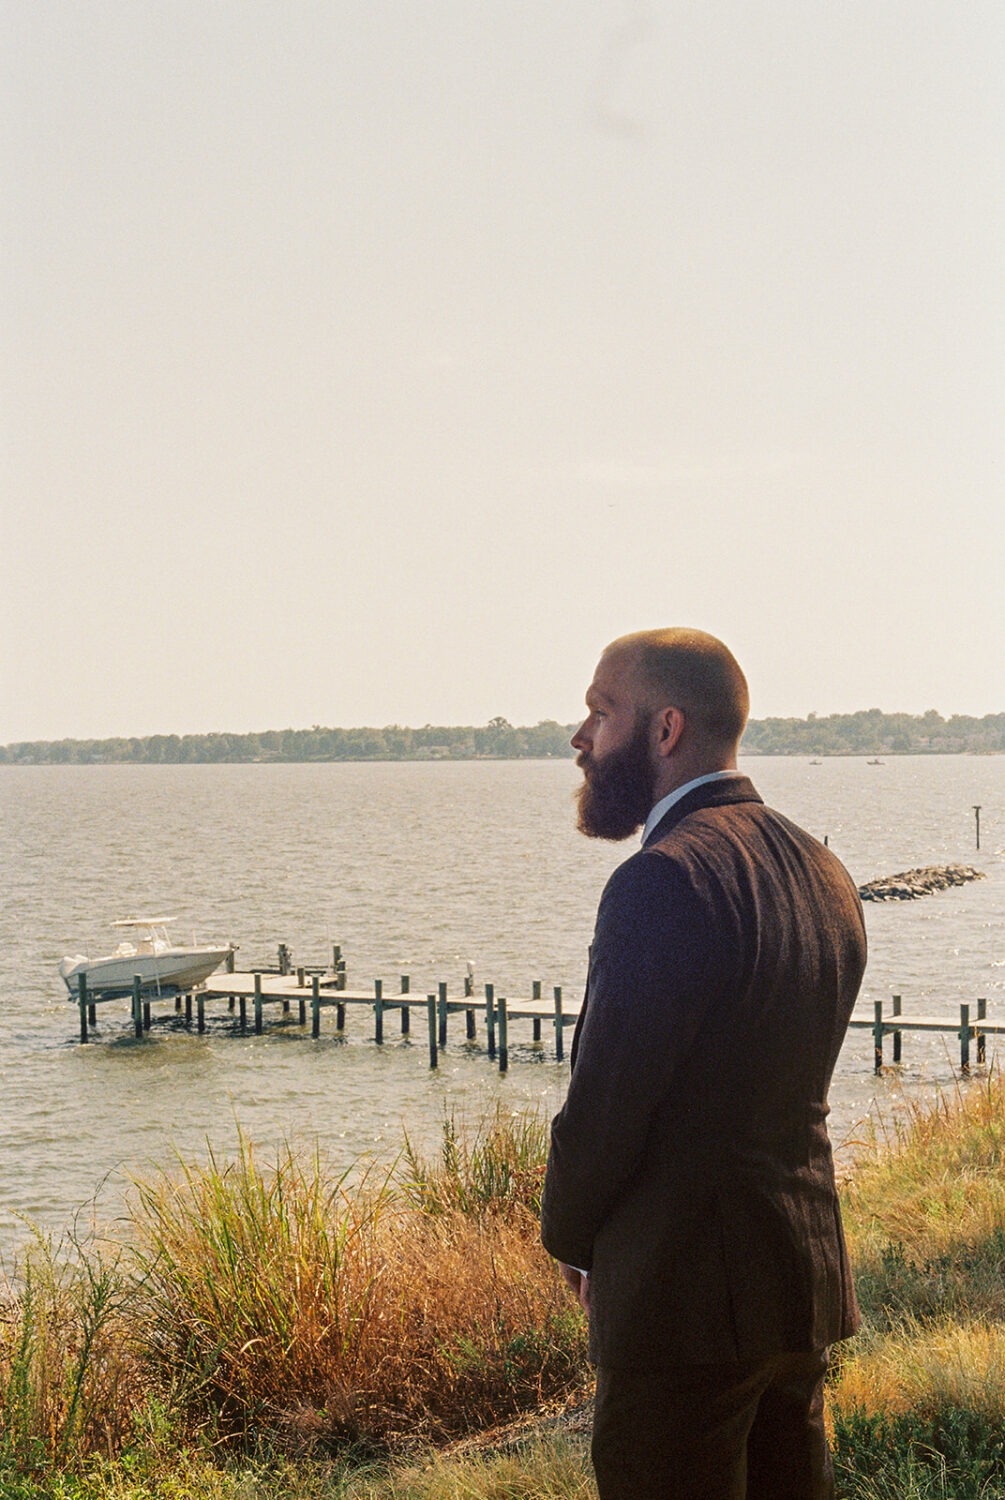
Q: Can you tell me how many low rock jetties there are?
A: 1